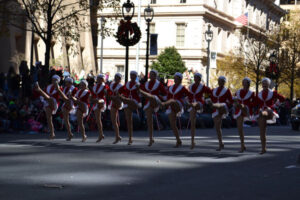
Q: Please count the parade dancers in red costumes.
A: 12